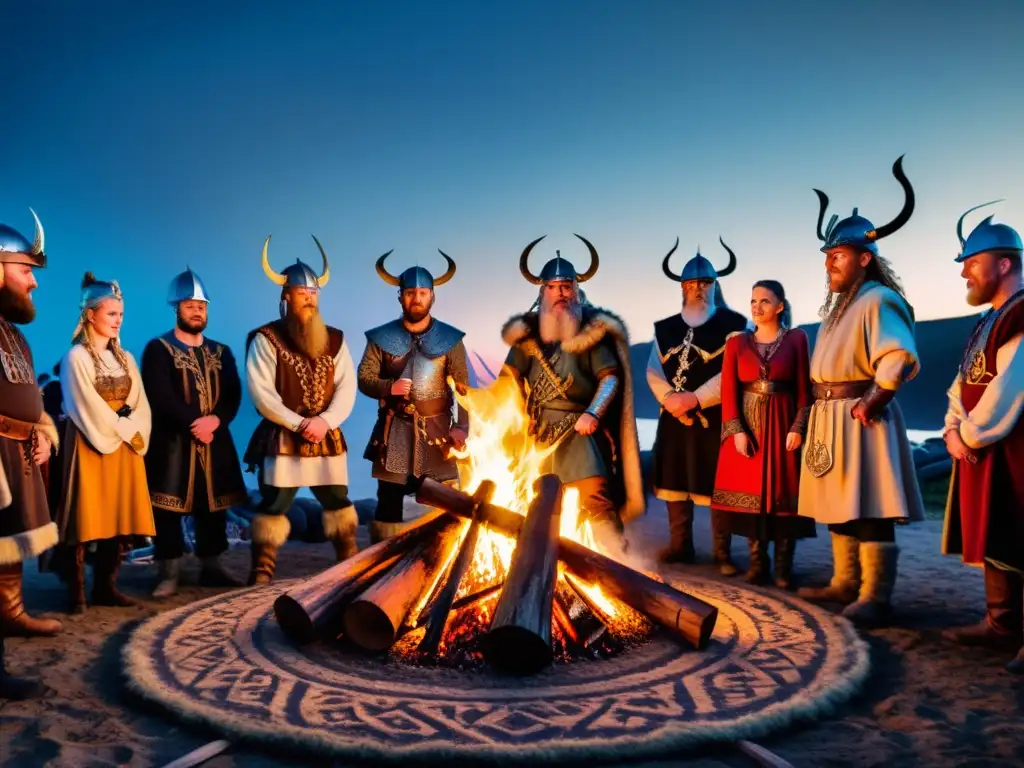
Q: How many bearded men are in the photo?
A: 8